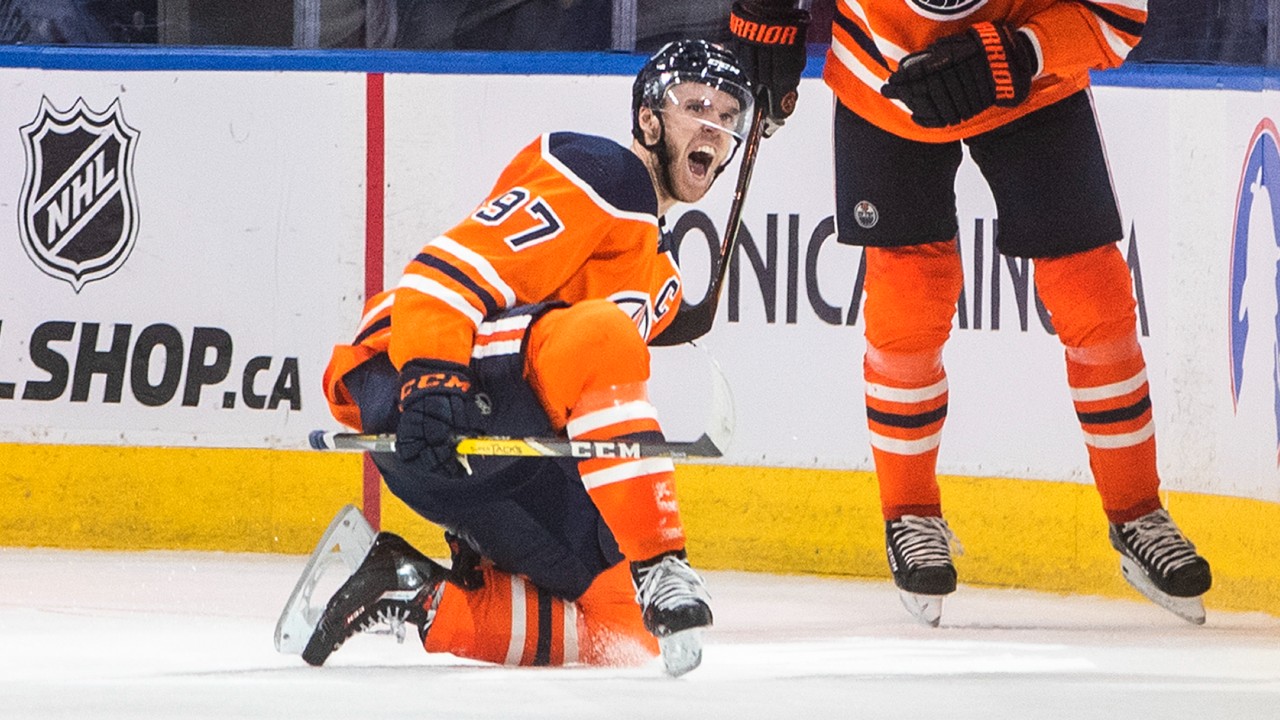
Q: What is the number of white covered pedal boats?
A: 0